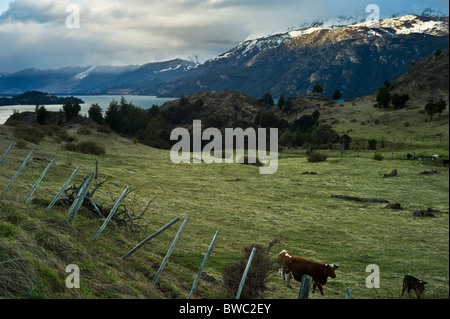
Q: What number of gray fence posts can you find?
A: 12